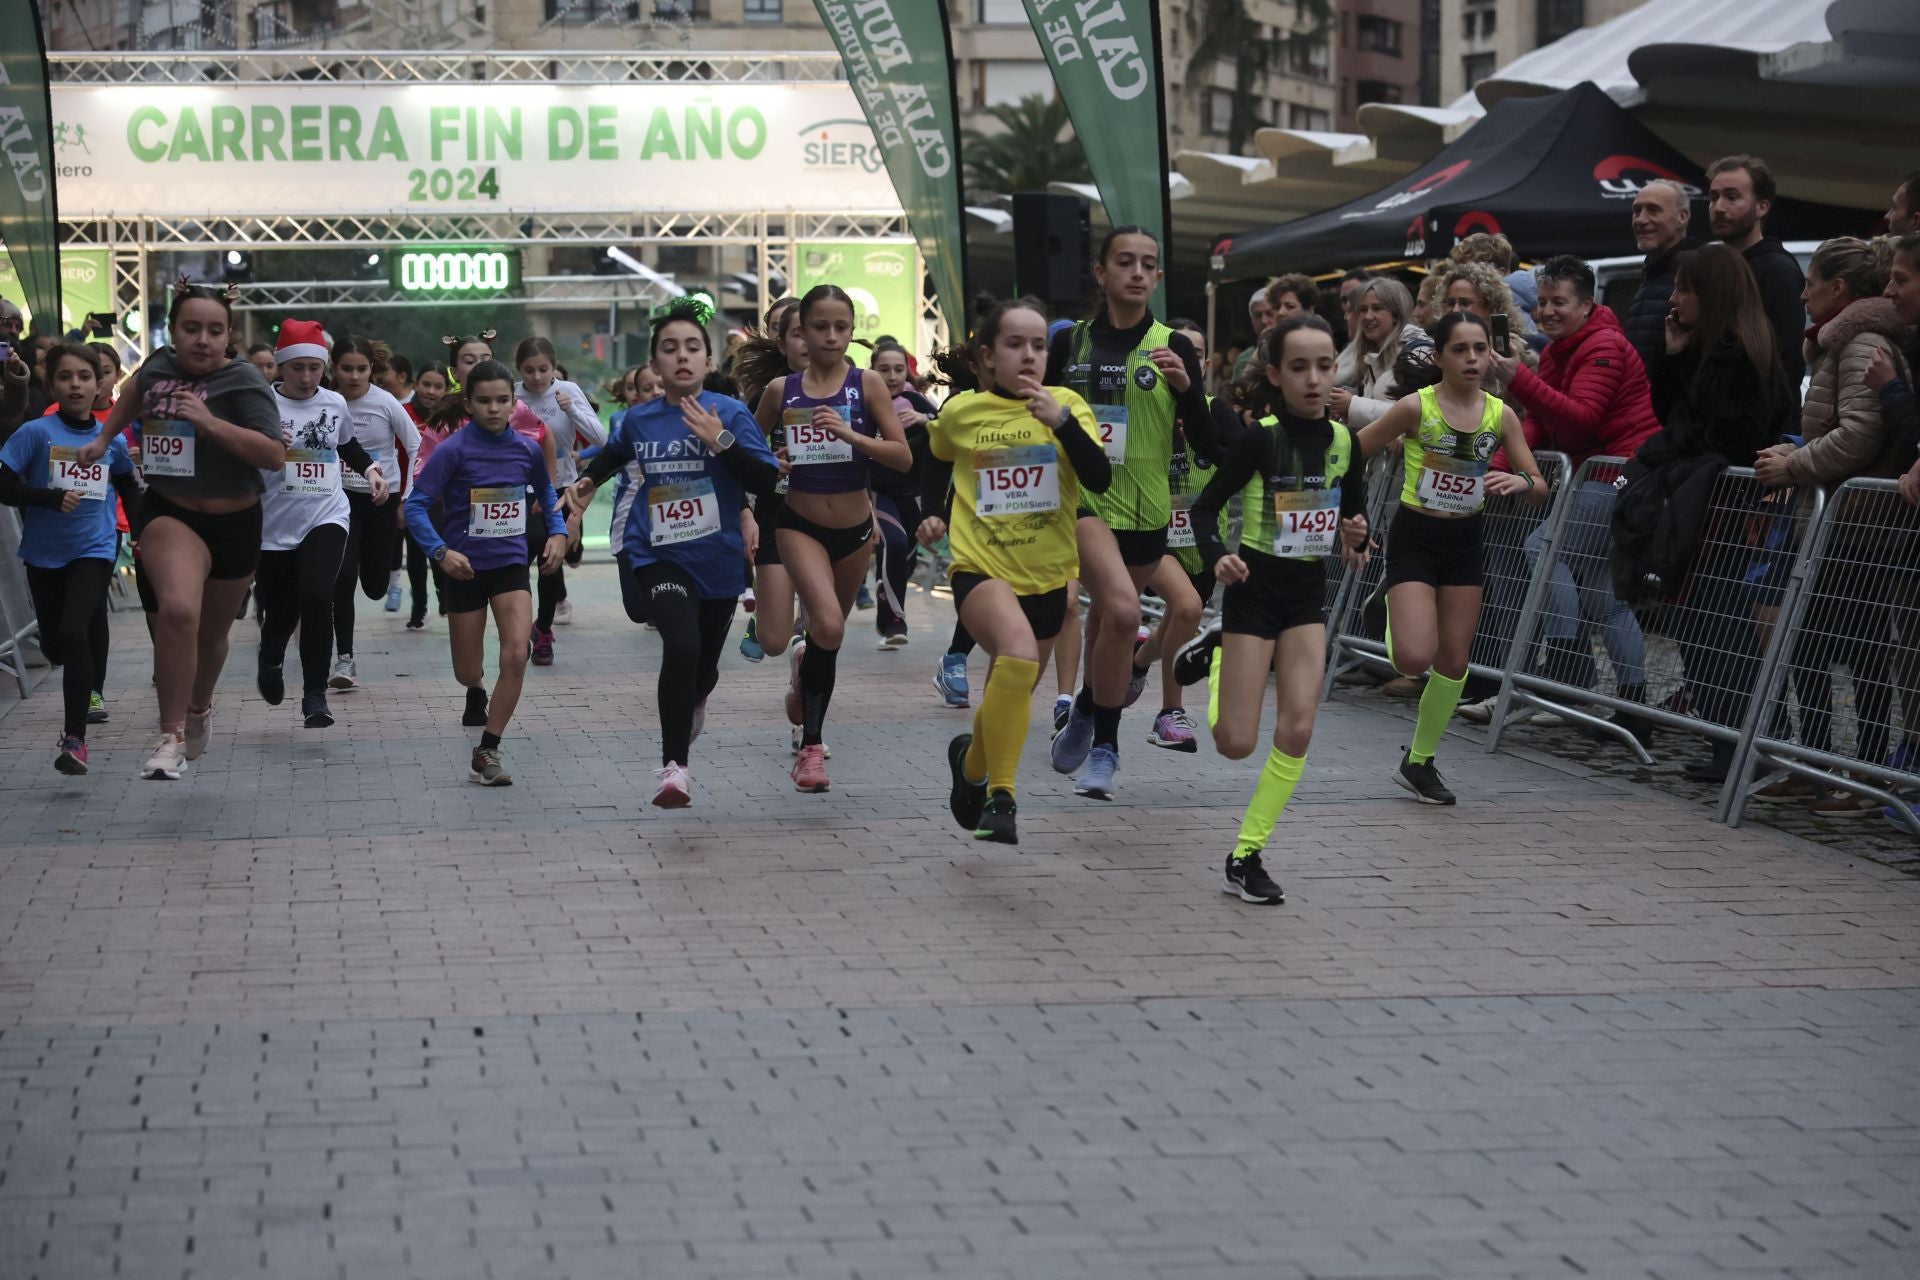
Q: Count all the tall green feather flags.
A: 3